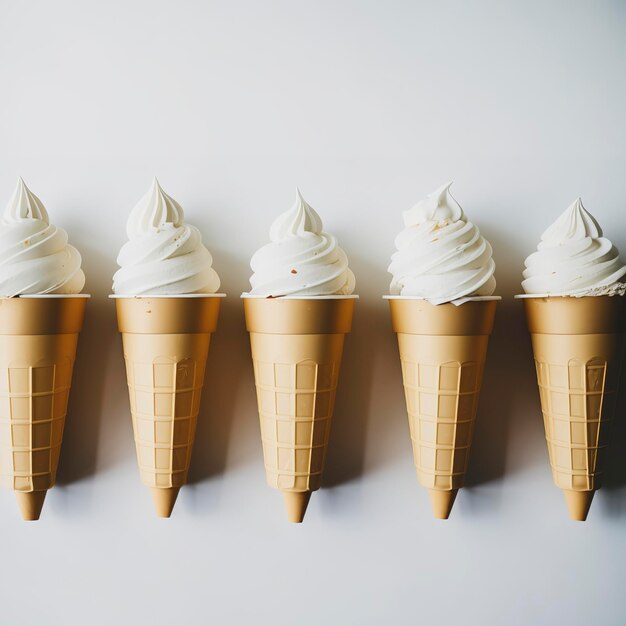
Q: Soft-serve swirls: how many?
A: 5